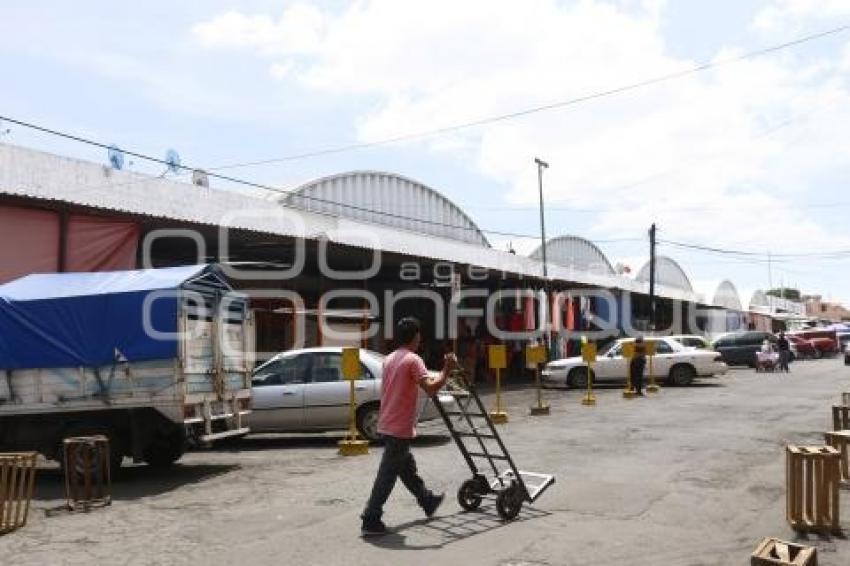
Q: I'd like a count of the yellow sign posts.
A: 6